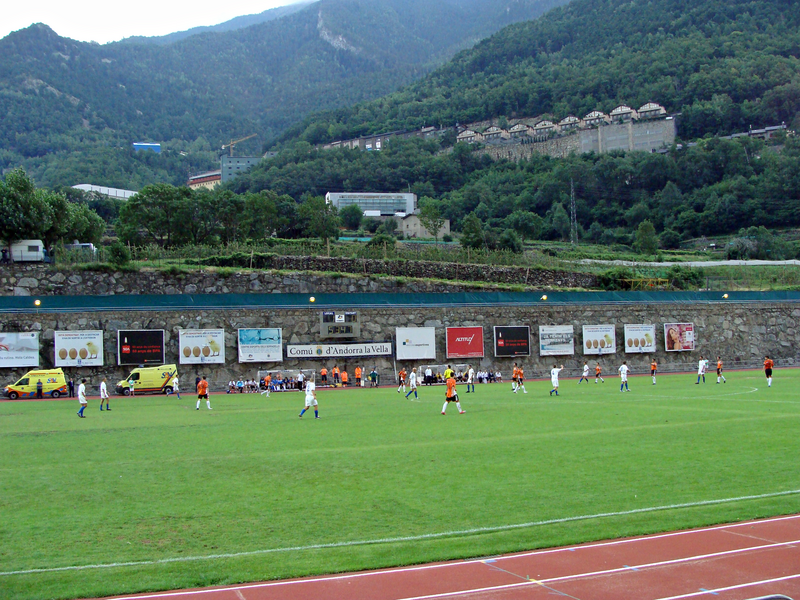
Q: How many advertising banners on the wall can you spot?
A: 13